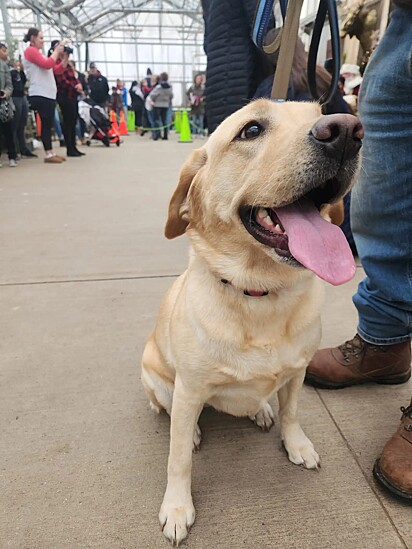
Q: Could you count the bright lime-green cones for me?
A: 3